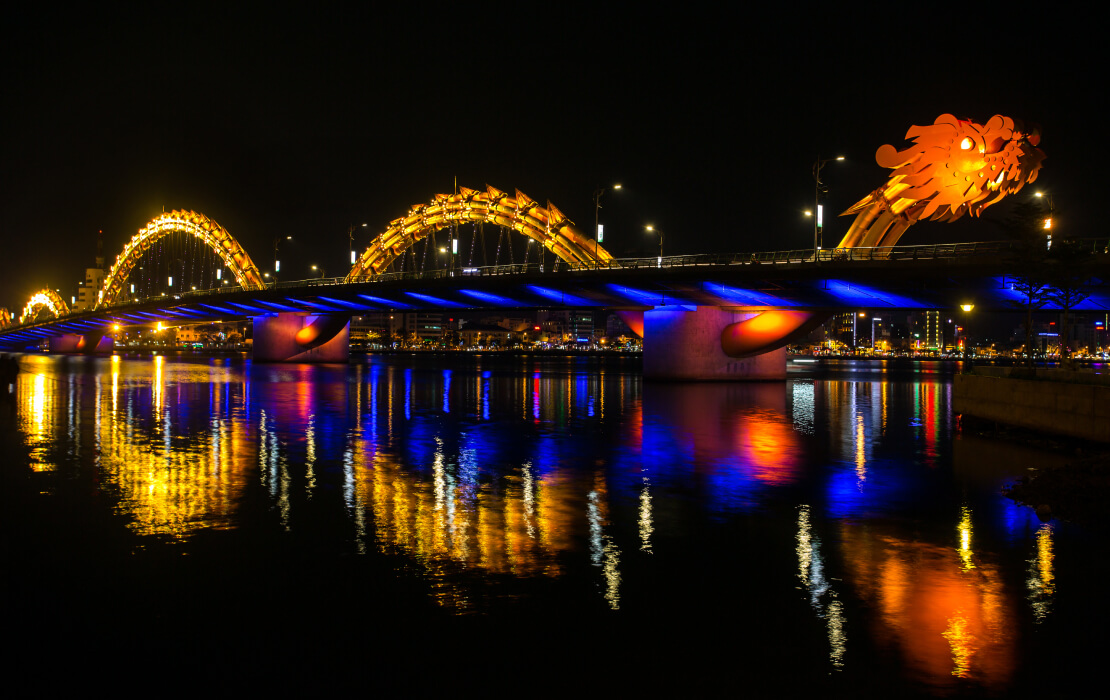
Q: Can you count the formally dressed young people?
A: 0